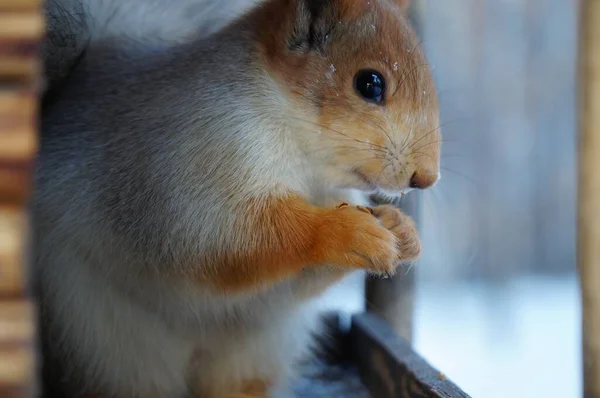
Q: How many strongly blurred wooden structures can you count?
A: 2